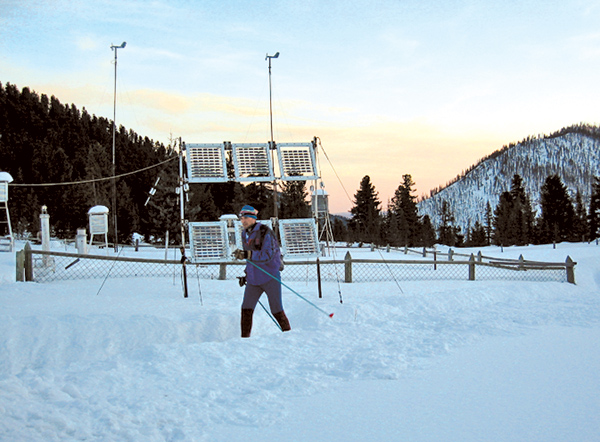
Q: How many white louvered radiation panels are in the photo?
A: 6